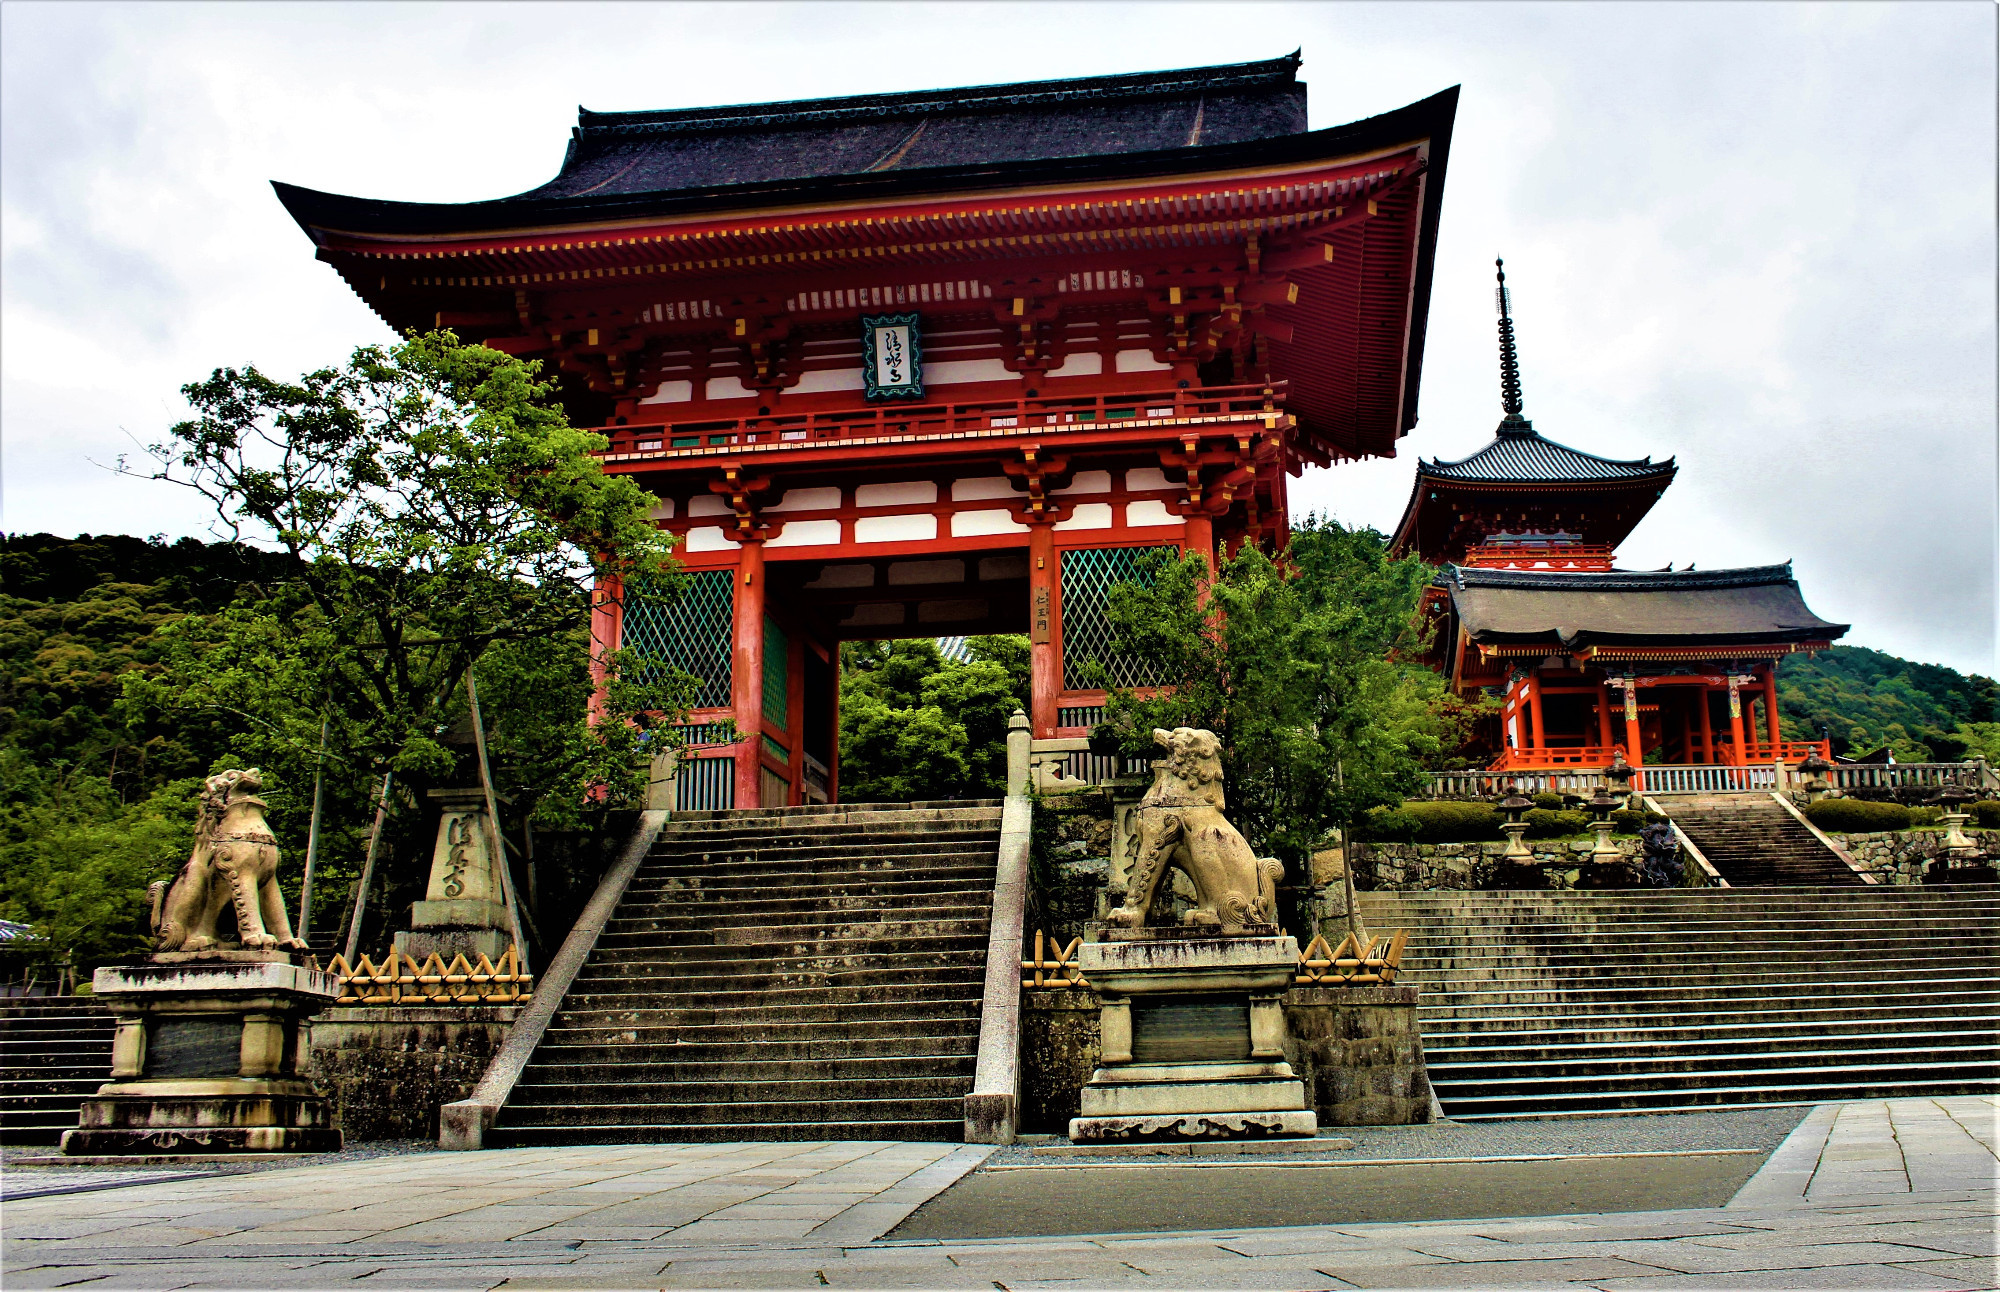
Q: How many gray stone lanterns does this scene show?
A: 5